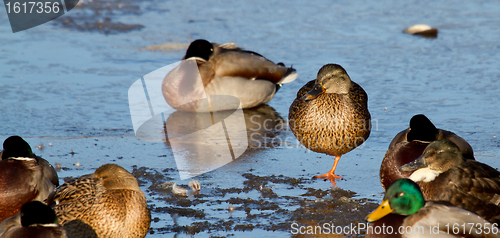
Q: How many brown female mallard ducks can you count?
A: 3